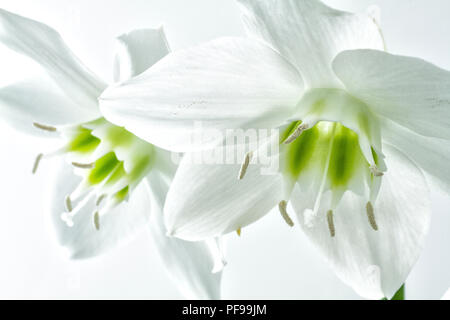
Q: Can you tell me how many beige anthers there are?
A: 12